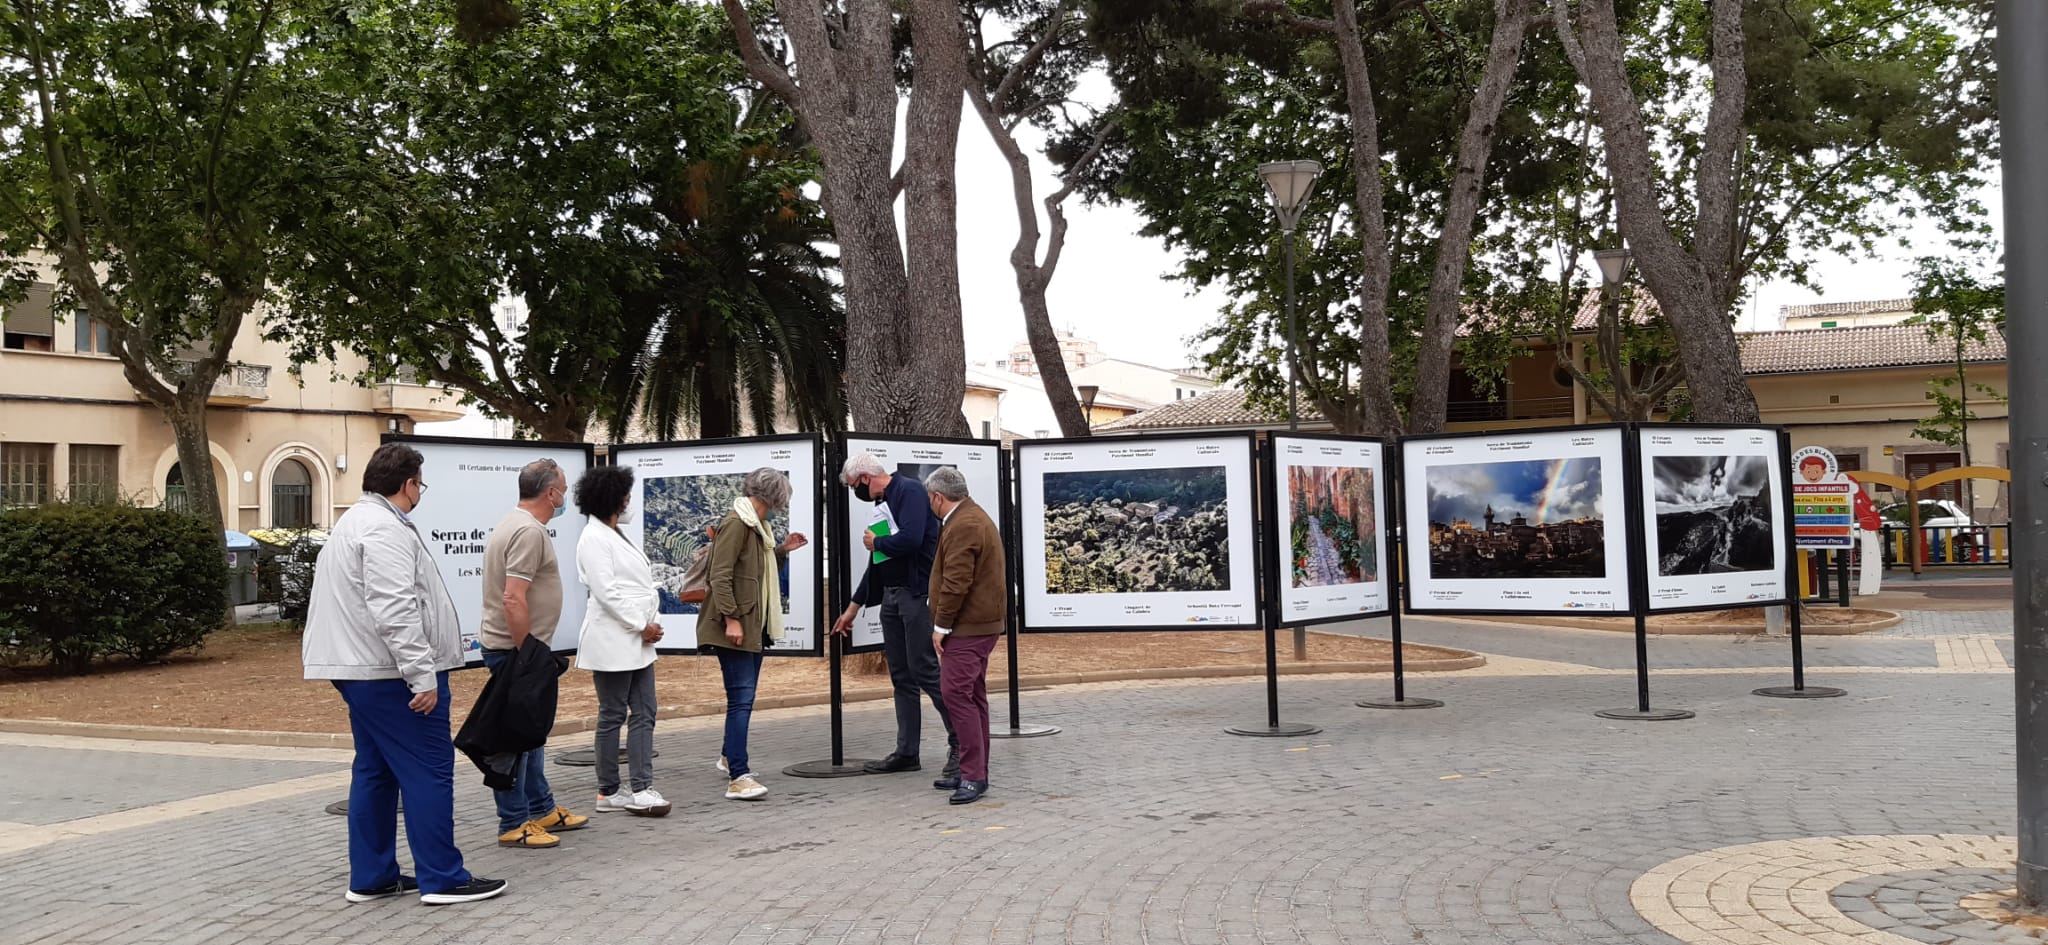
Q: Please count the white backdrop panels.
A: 7